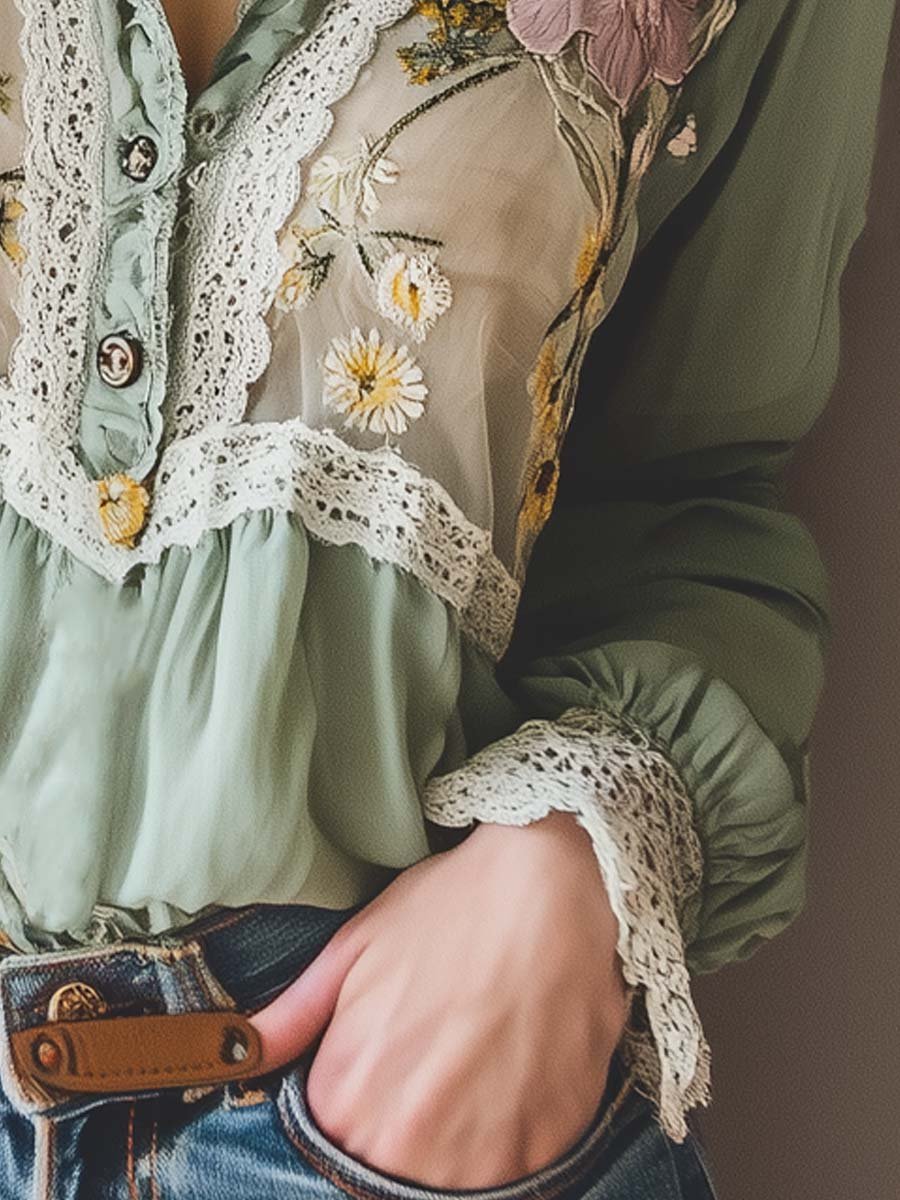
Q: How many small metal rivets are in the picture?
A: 2